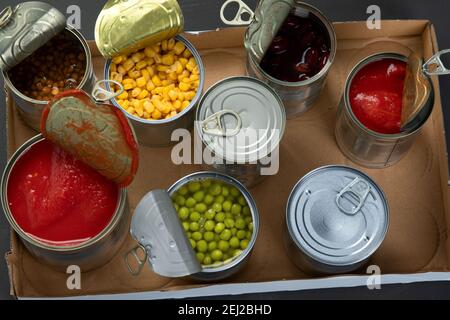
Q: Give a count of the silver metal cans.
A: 8